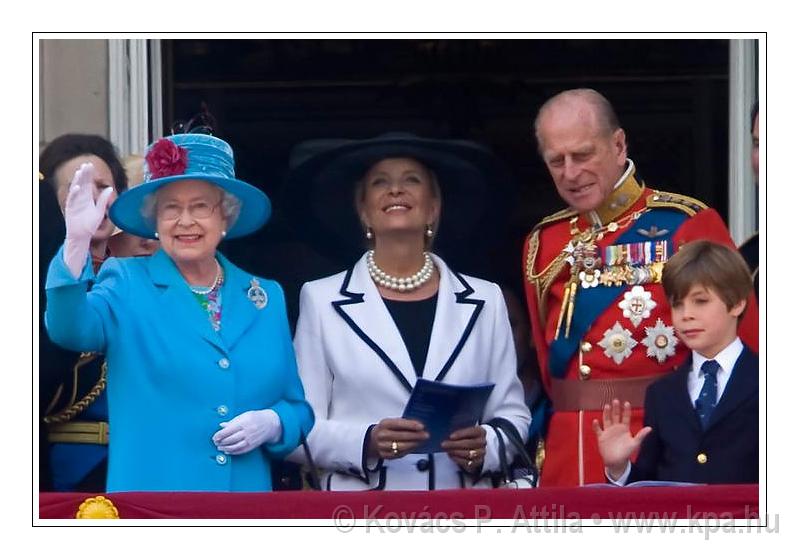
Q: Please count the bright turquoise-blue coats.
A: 1